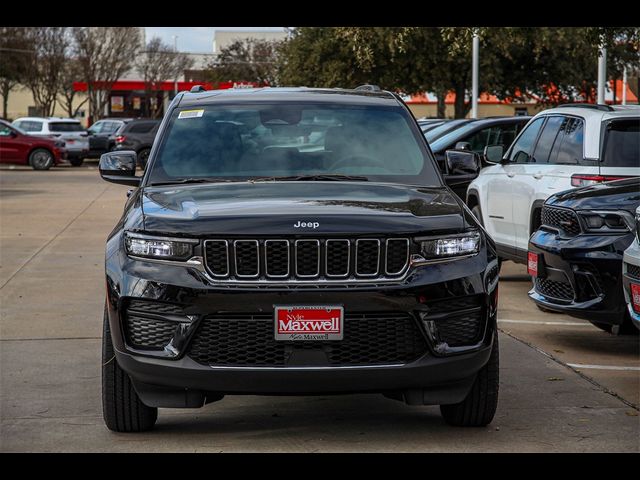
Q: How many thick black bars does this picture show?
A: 2